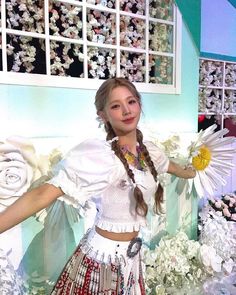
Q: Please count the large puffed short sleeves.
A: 2